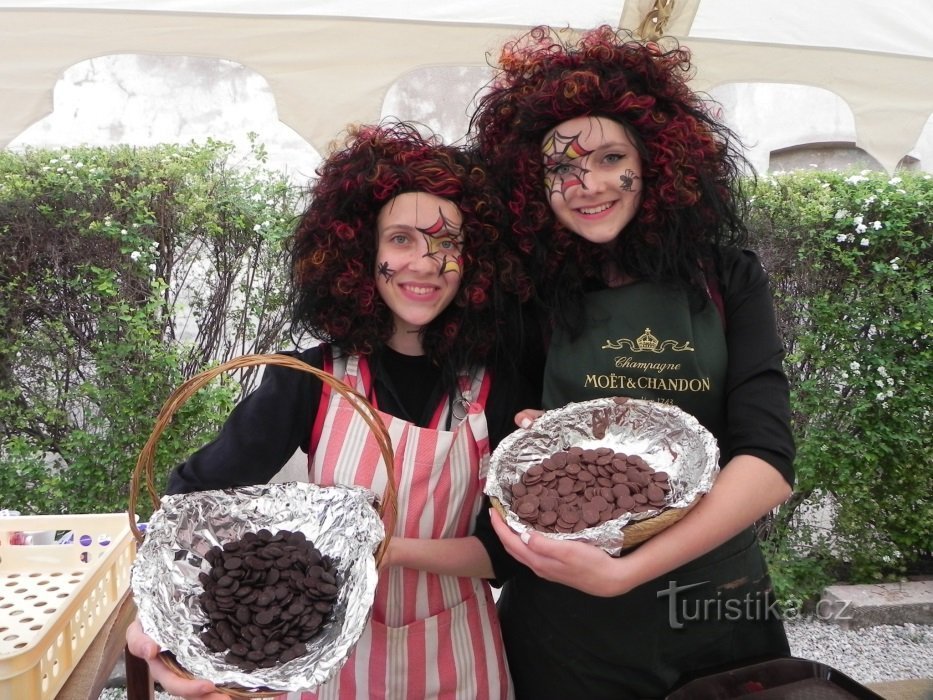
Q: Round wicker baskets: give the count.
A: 2